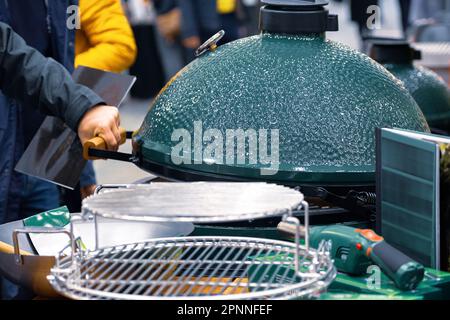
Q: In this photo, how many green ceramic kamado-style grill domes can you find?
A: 2